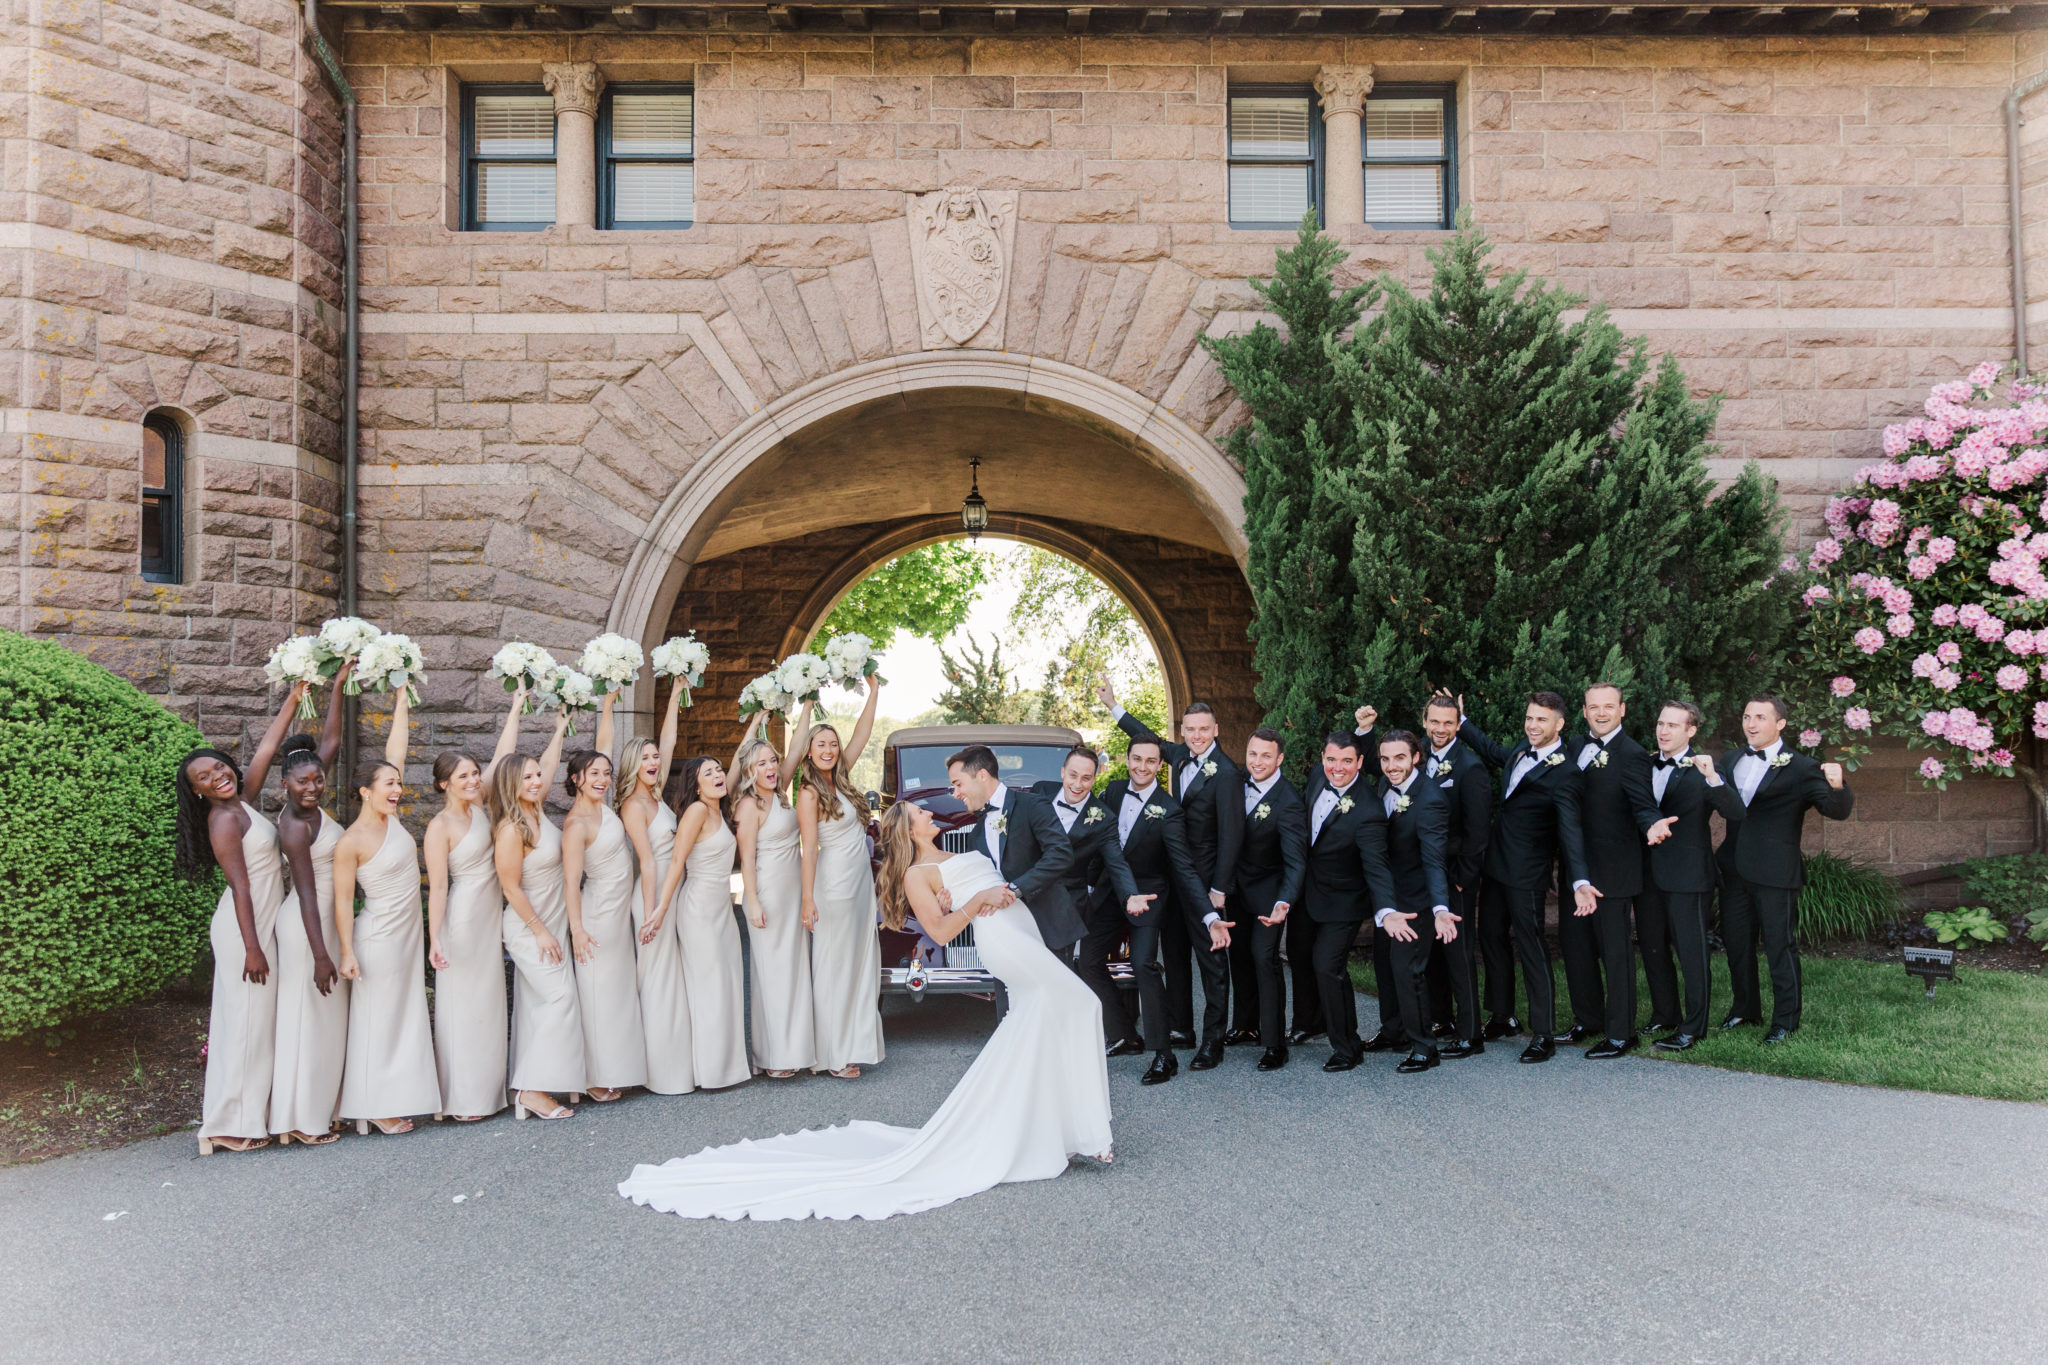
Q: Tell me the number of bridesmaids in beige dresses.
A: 10